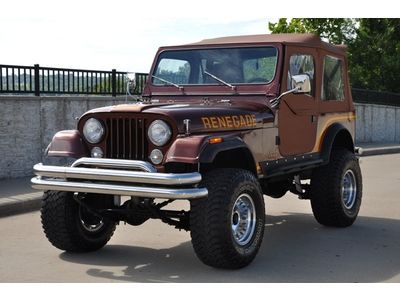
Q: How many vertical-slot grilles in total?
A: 1